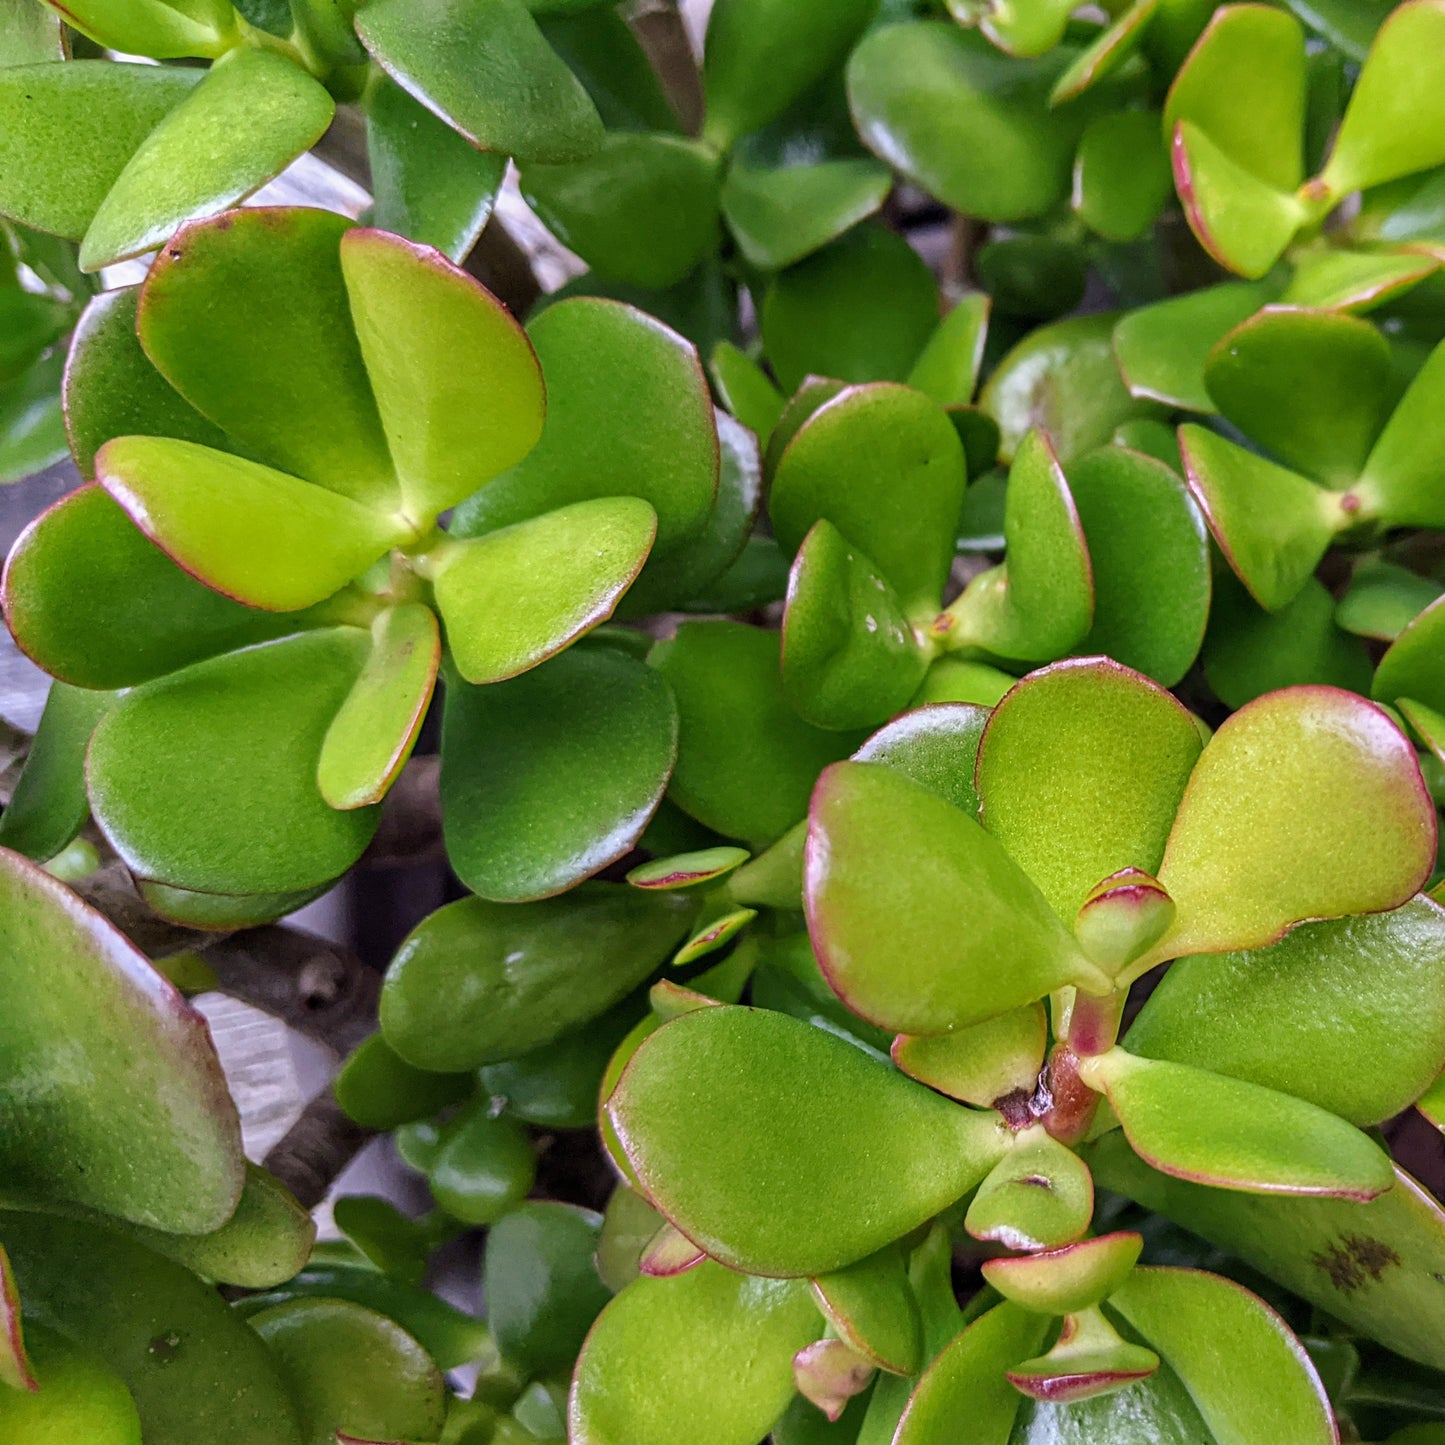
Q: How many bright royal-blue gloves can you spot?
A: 0